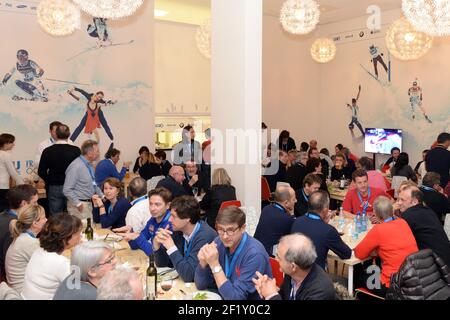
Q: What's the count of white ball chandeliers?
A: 7